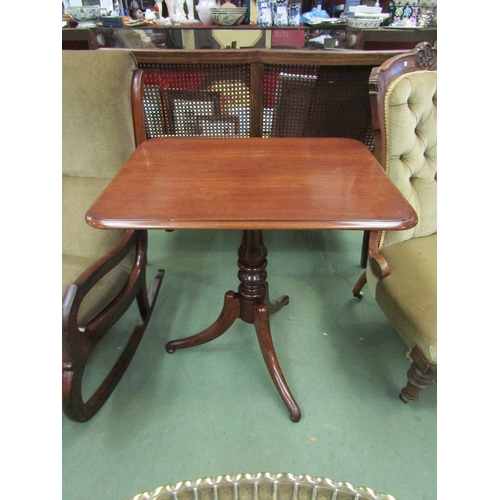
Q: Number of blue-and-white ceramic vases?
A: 3